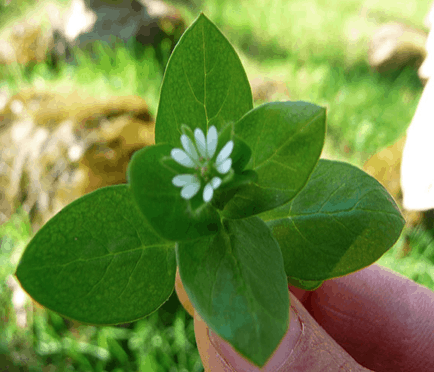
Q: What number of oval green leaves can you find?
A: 6